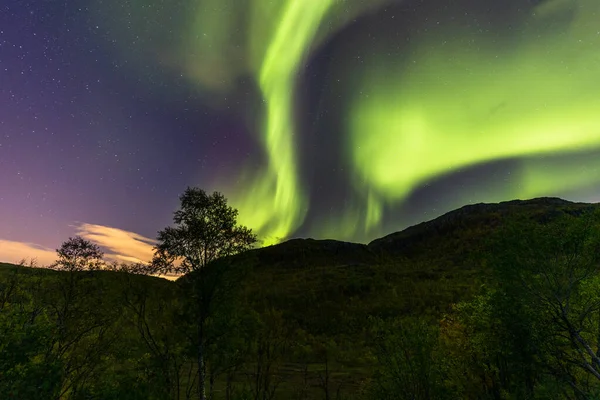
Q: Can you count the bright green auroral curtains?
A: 2